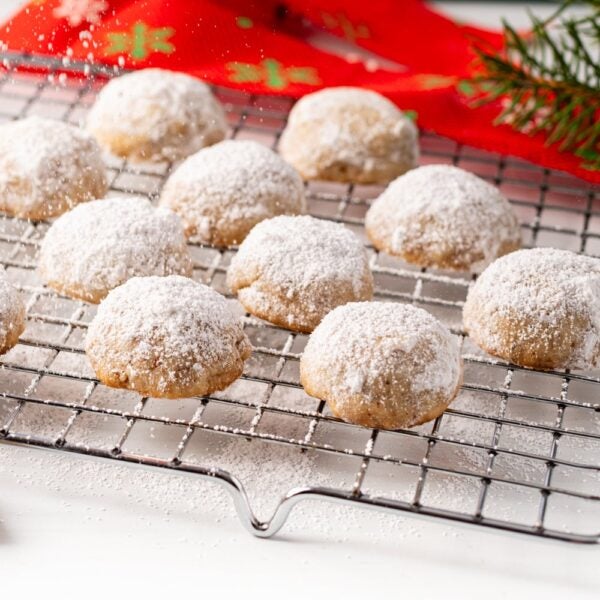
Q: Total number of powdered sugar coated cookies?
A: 11